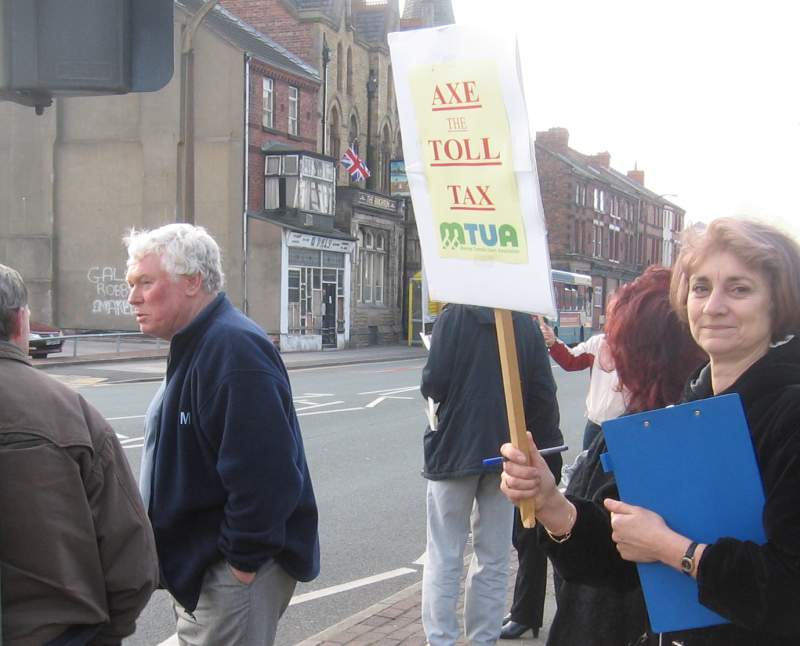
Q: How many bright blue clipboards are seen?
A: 1